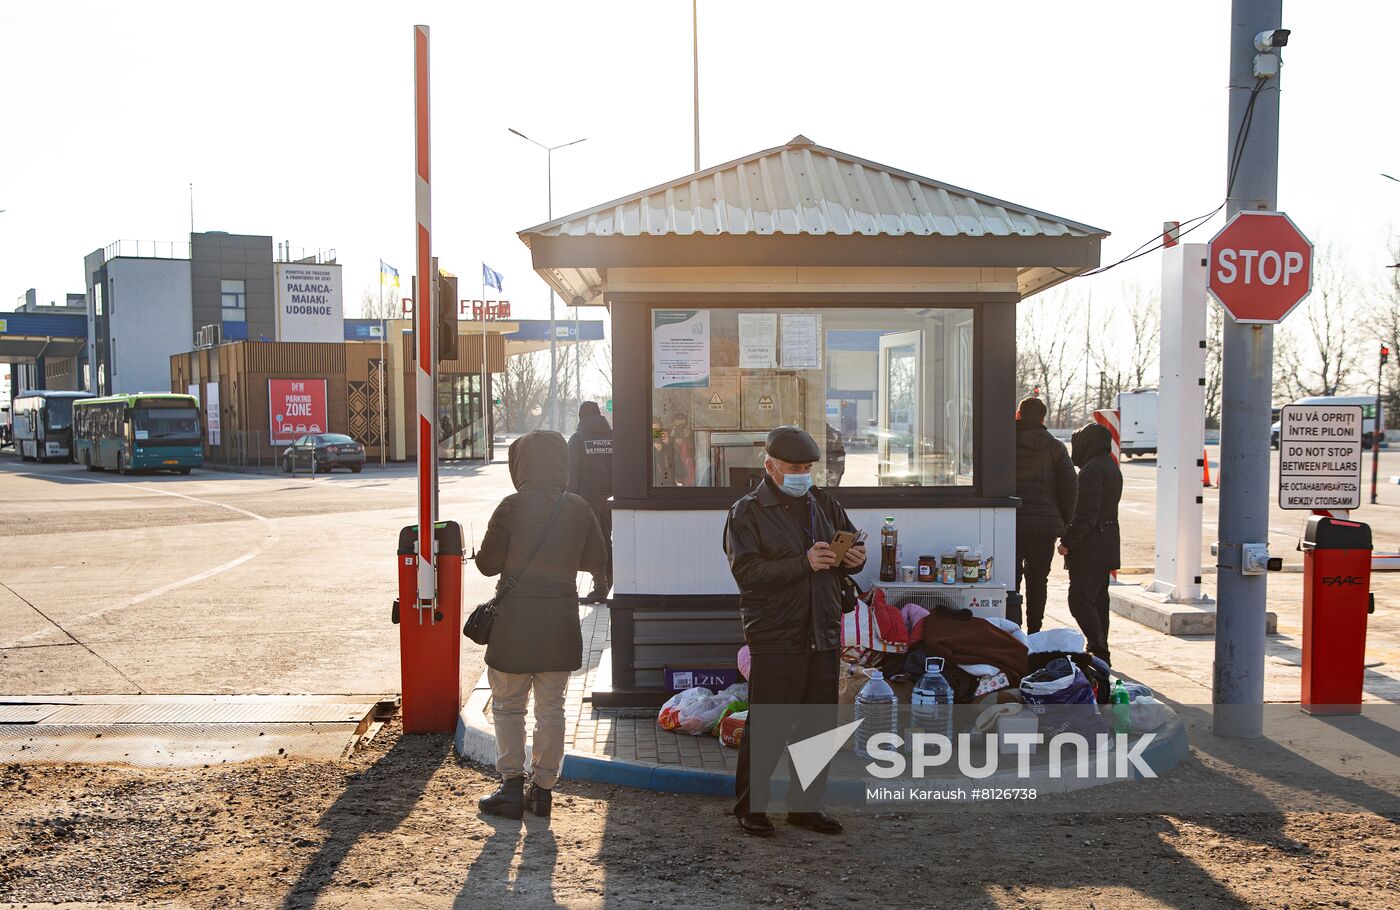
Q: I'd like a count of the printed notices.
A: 3